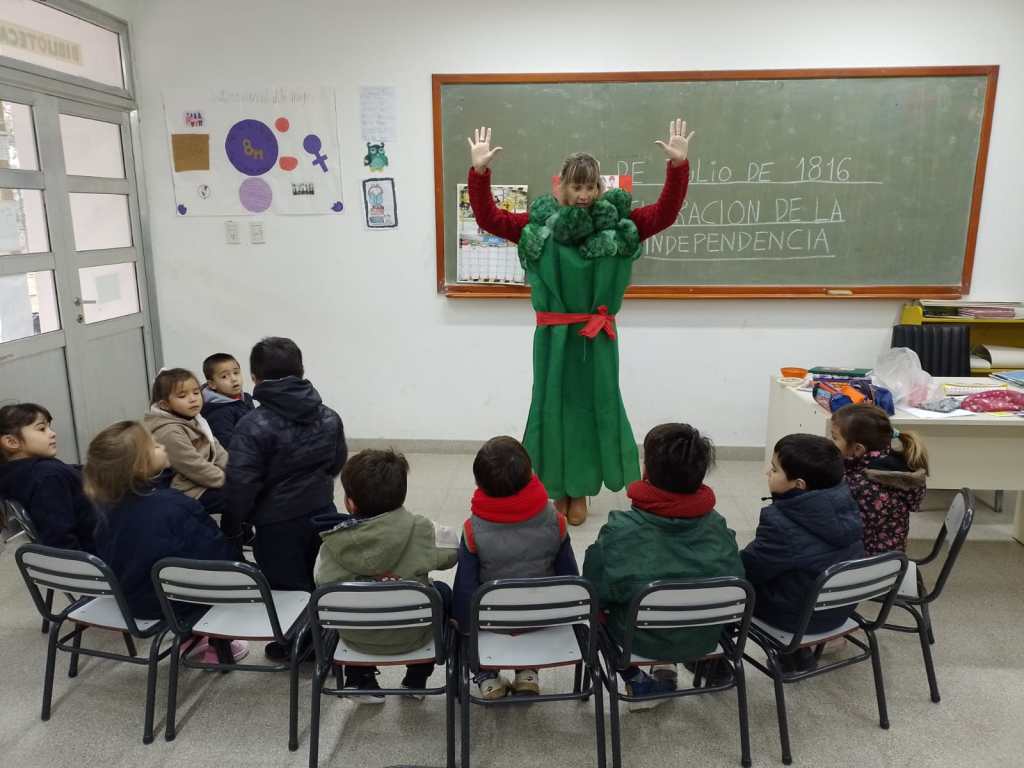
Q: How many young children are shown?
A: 10